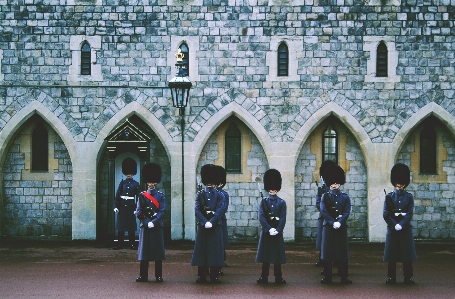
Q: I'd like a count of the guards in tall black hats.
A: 8